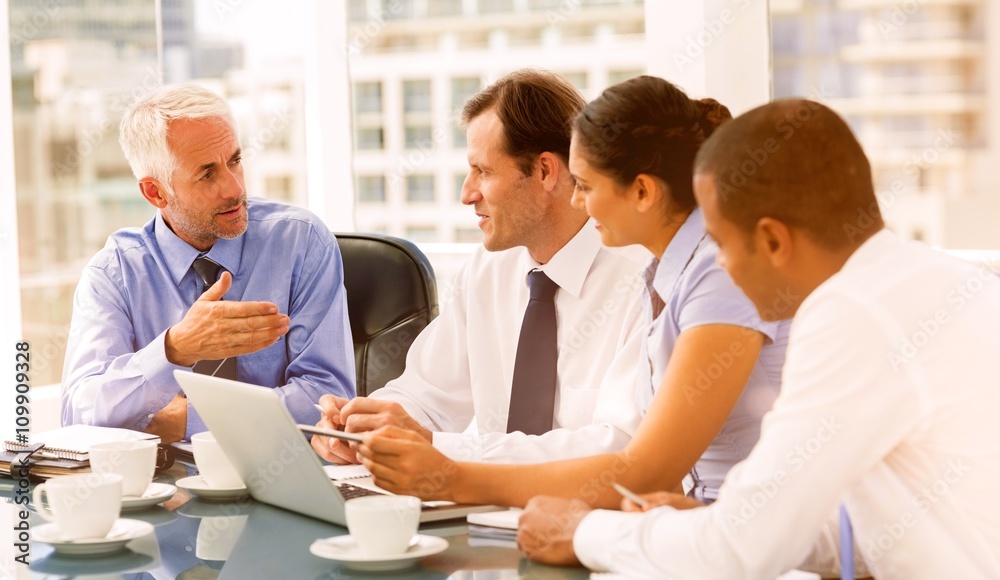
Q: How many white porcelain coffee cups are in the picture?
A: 4